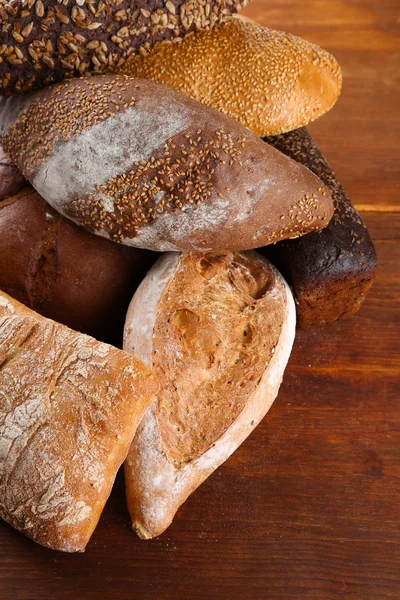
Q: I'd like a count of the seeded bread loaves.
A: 4